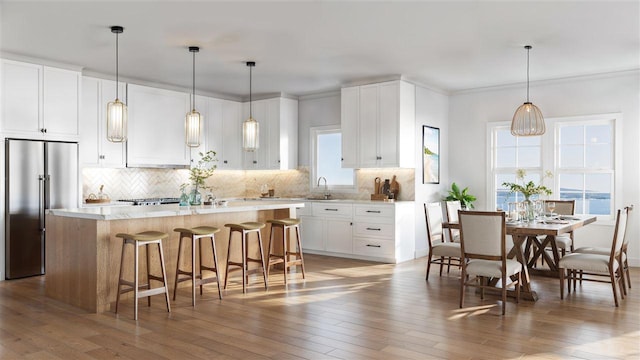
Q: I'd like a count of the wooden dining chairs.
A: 6